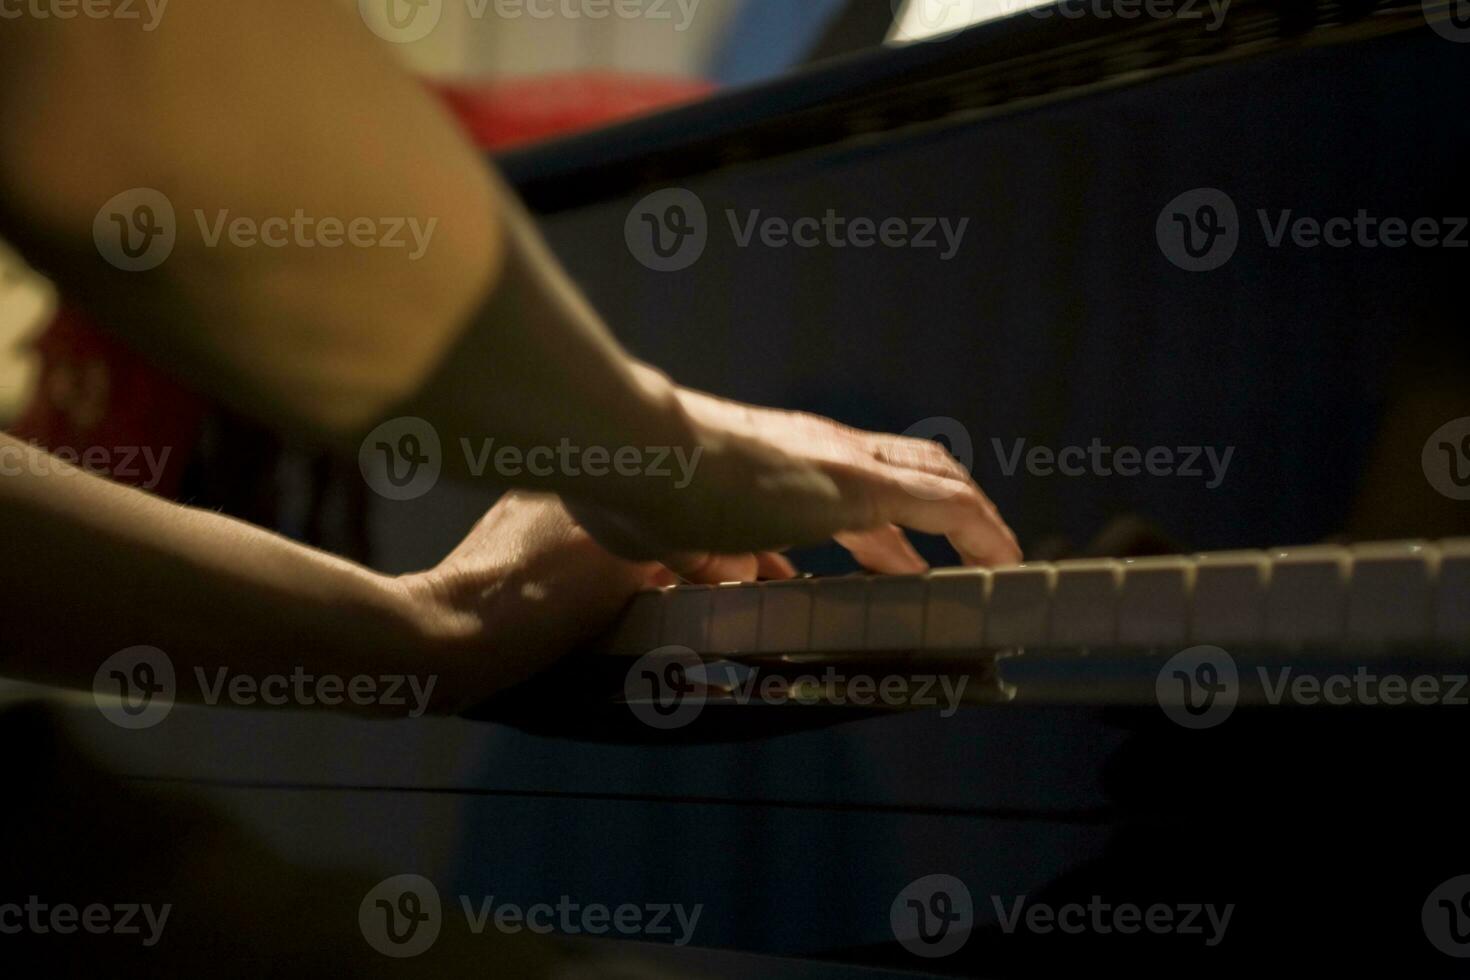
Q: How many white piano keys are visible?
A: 14